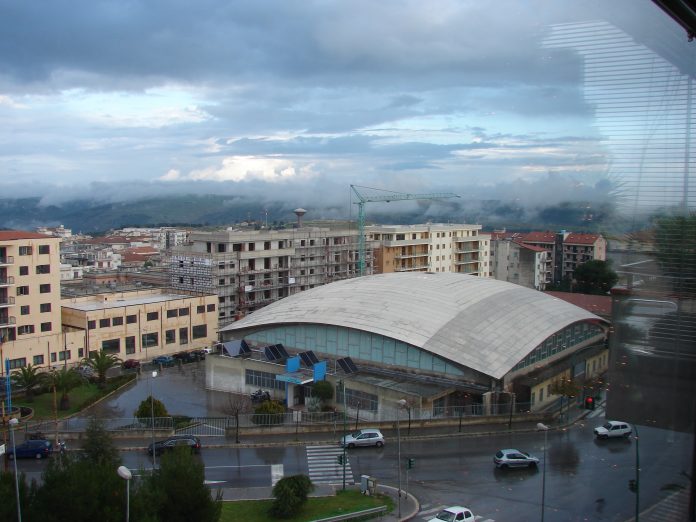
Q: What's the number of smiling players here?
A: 0